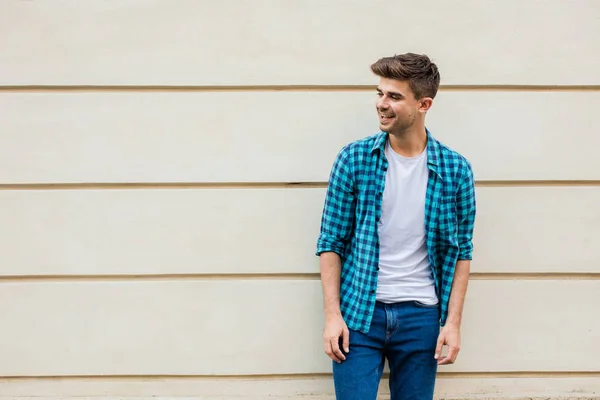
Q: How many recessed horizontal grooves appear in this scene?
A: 4